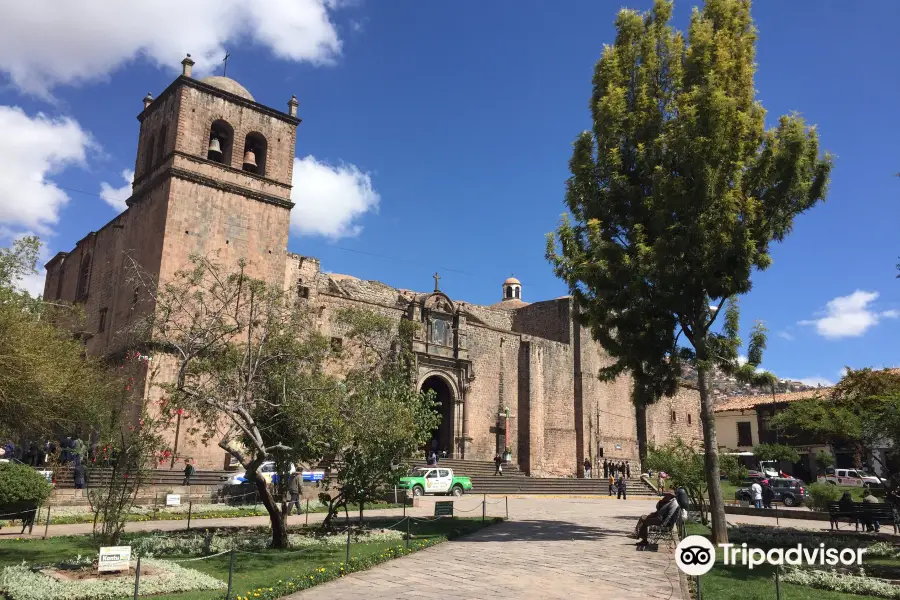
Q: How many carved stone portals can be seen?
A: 1